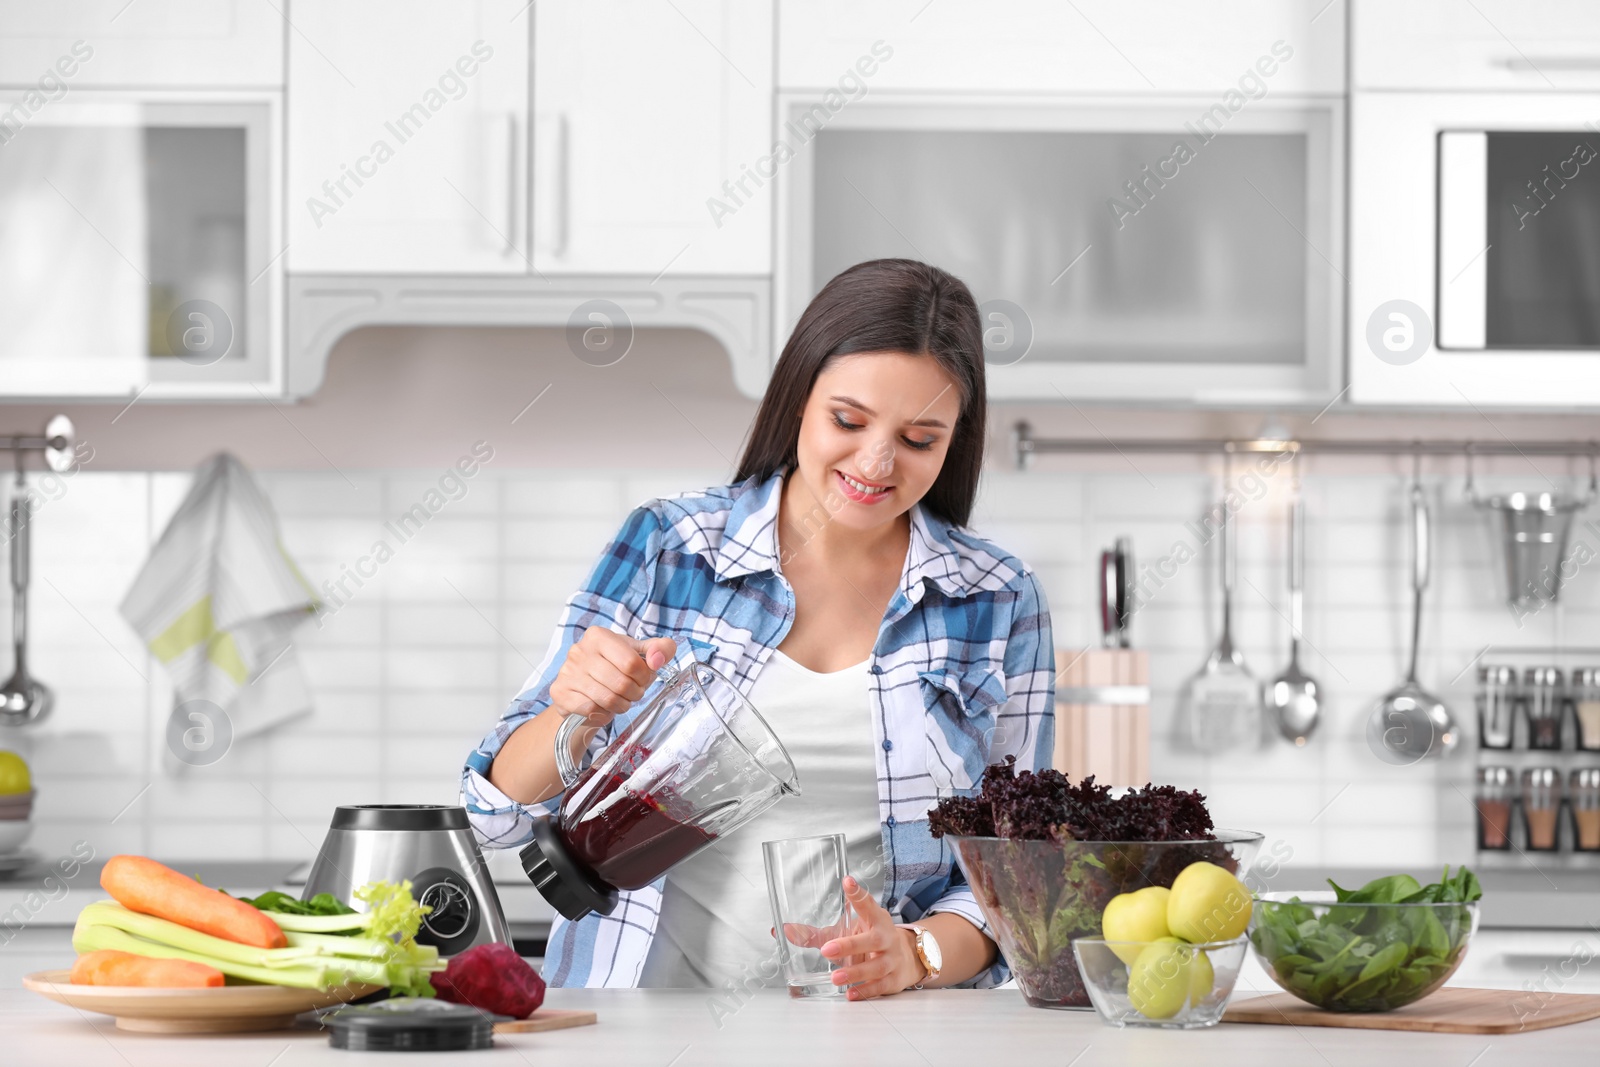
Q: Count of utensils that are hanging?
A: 4